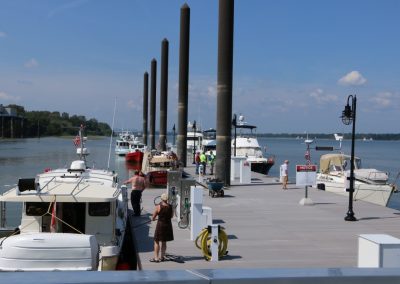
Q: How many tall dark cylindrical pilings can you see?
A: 5